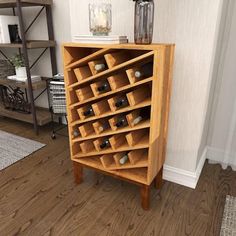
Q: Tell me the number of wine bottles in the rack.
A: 11